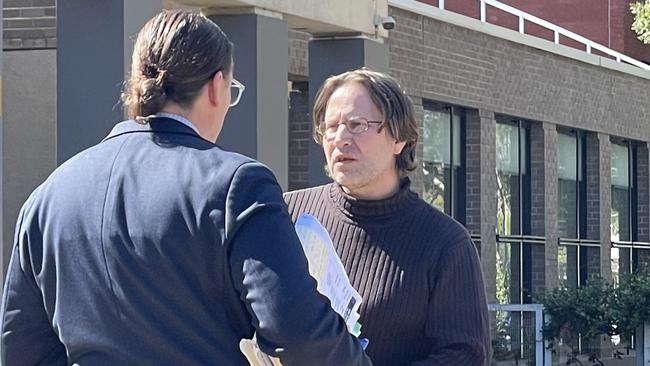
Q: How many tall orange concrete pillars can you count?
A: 0